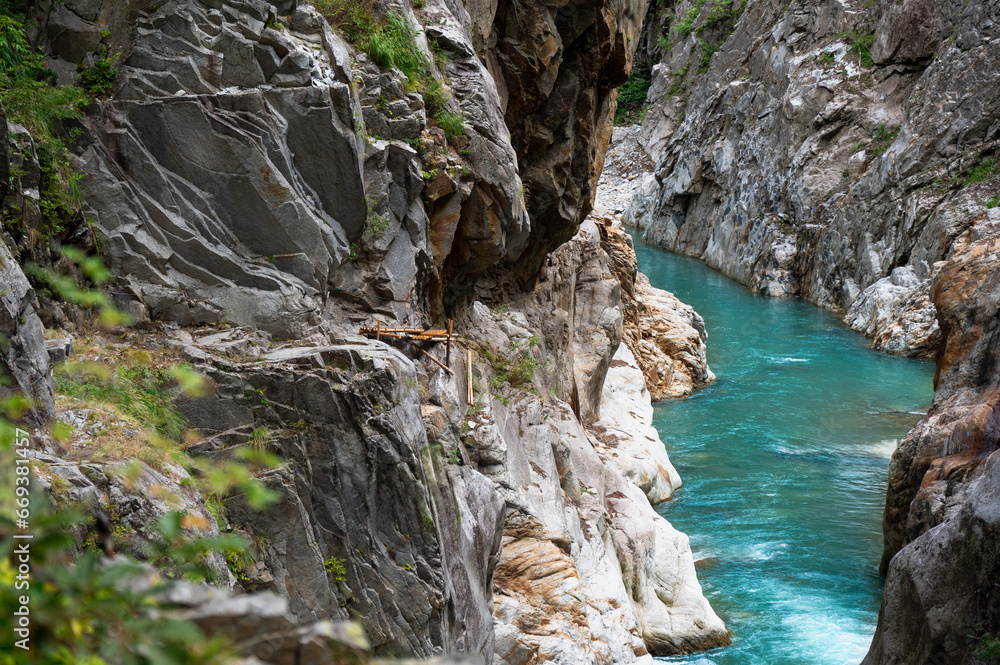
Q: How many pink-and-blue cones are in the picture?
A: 0